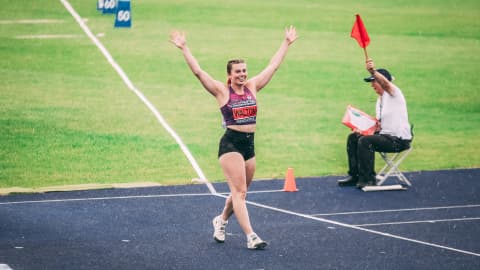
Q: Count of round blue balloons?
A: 0